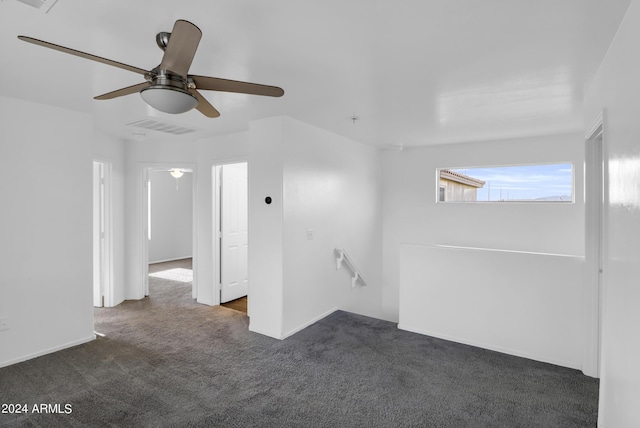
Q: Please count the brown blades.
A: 5